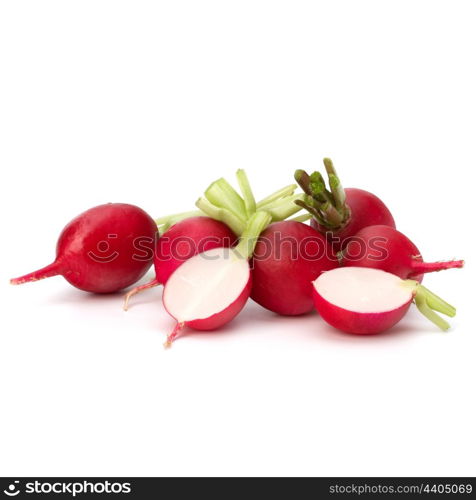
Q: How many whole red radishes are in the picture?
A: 5